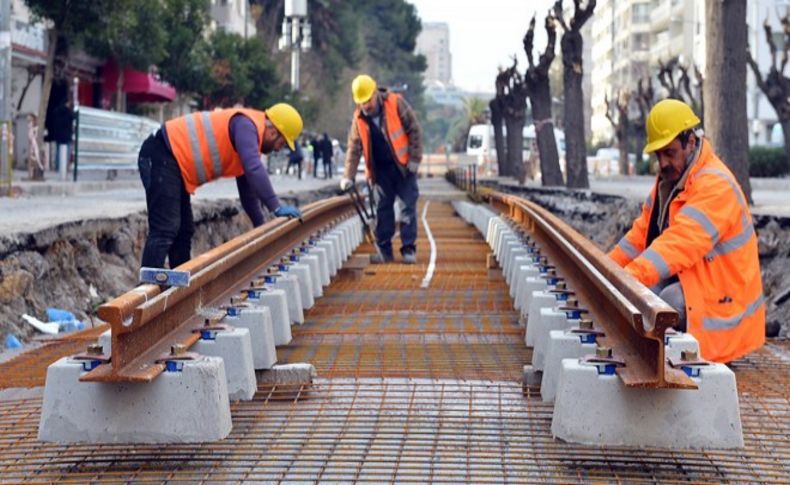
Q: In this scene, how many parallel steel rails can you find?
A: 2